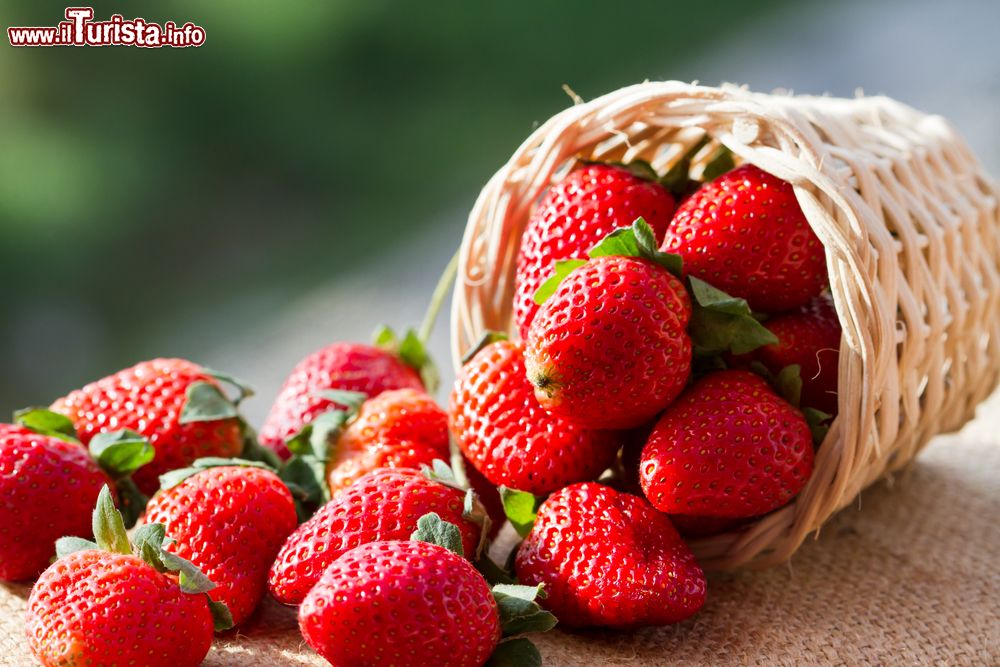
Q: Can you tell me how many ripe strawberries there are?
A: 15